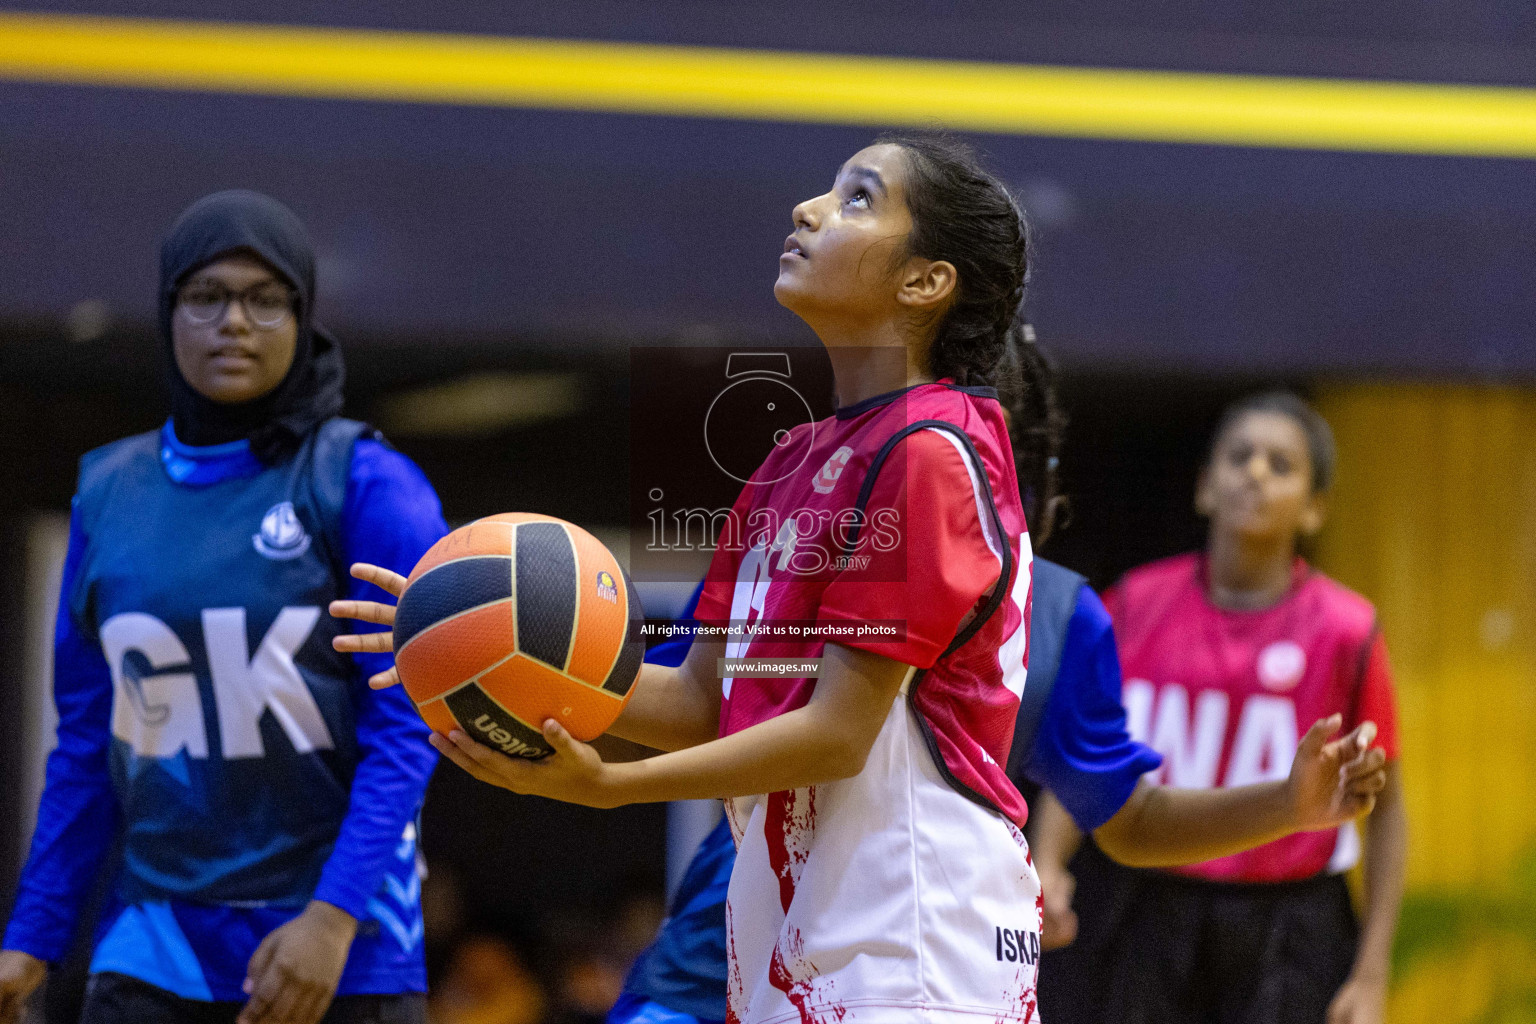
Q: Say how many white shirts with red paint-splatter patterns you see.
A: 1